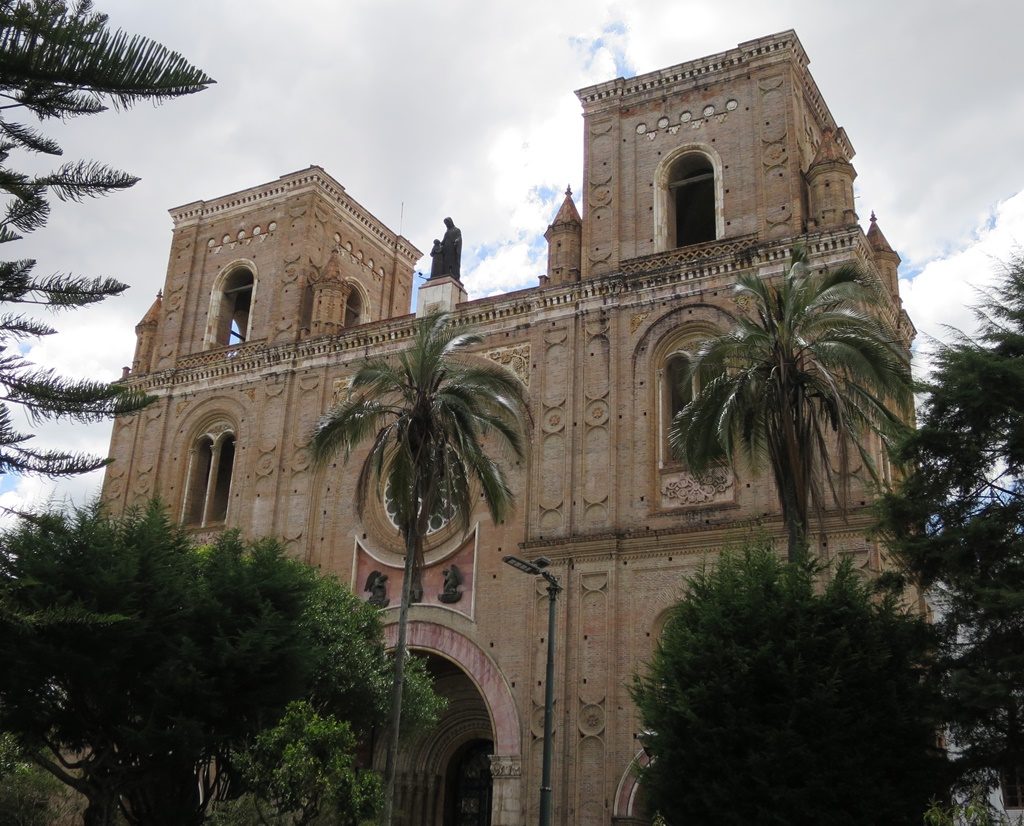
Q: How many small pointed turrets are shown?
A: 5